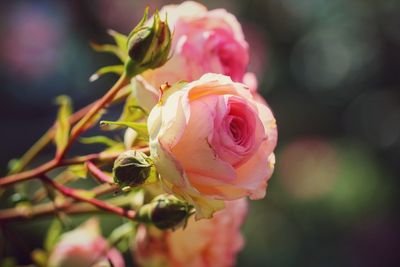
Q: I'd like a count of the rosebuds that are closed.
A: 3